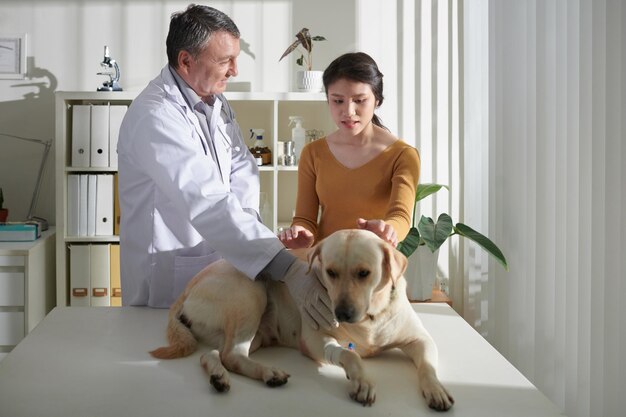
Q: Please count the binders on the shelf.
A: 11